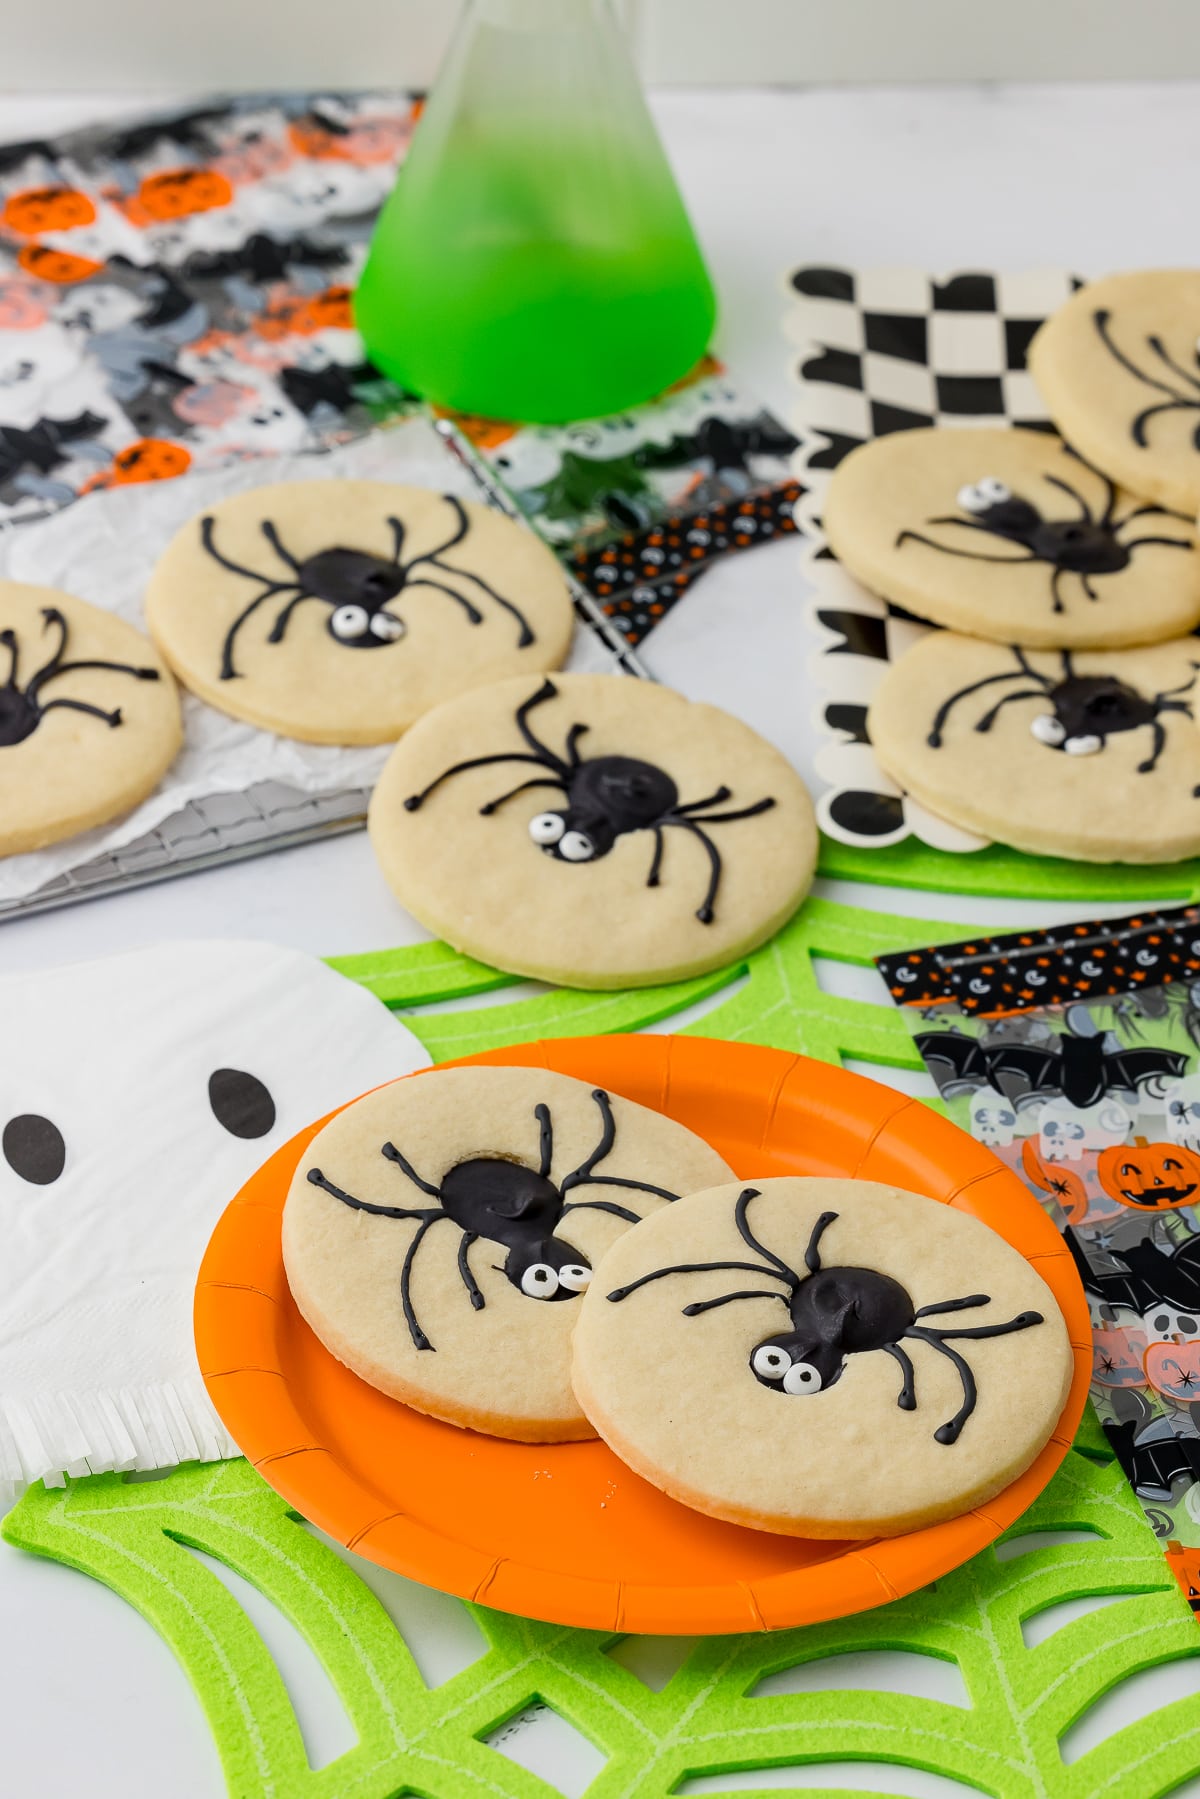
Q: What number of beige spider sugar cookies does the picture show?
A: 8